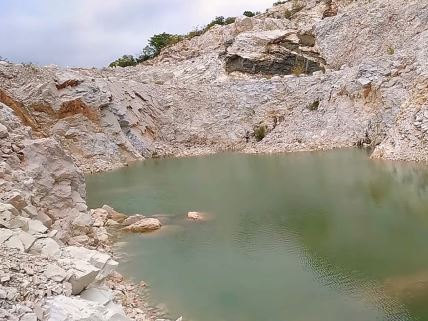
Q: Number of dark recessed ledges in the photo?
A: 1